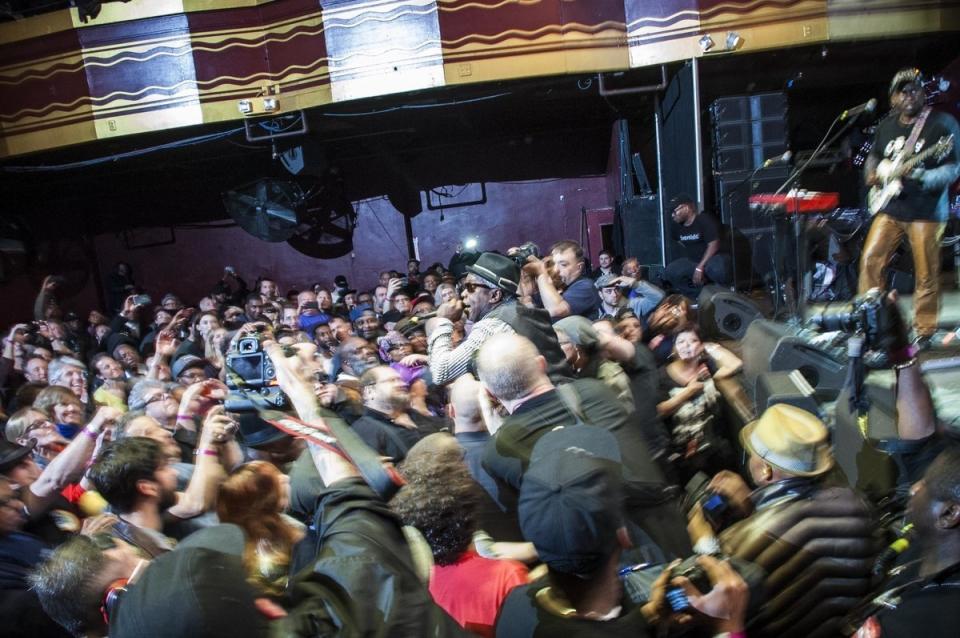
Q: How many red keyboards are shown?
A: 1